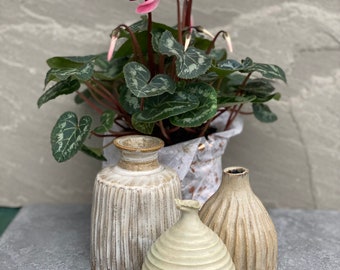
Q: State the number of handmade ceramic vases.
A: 3